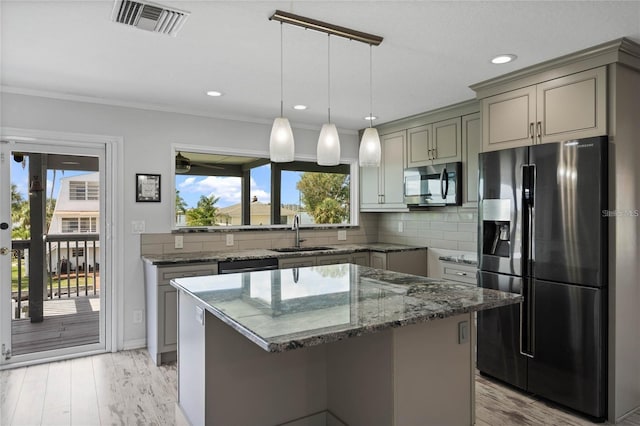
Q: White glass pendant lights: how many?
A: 3